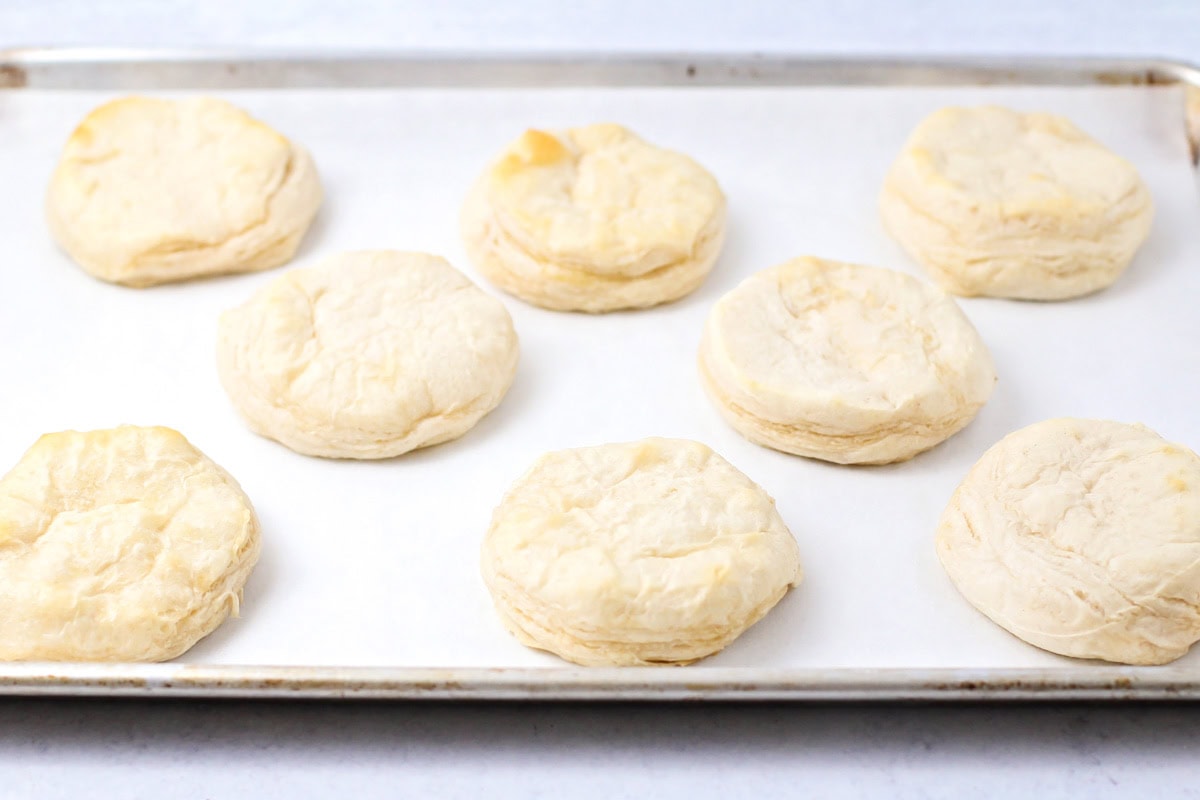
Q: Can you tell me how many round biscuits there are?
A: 8